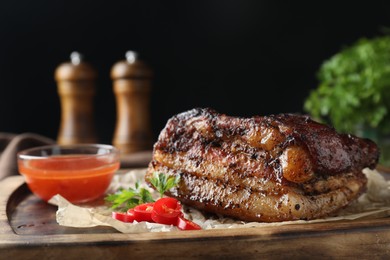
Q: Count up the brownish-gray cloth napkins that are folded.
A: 1